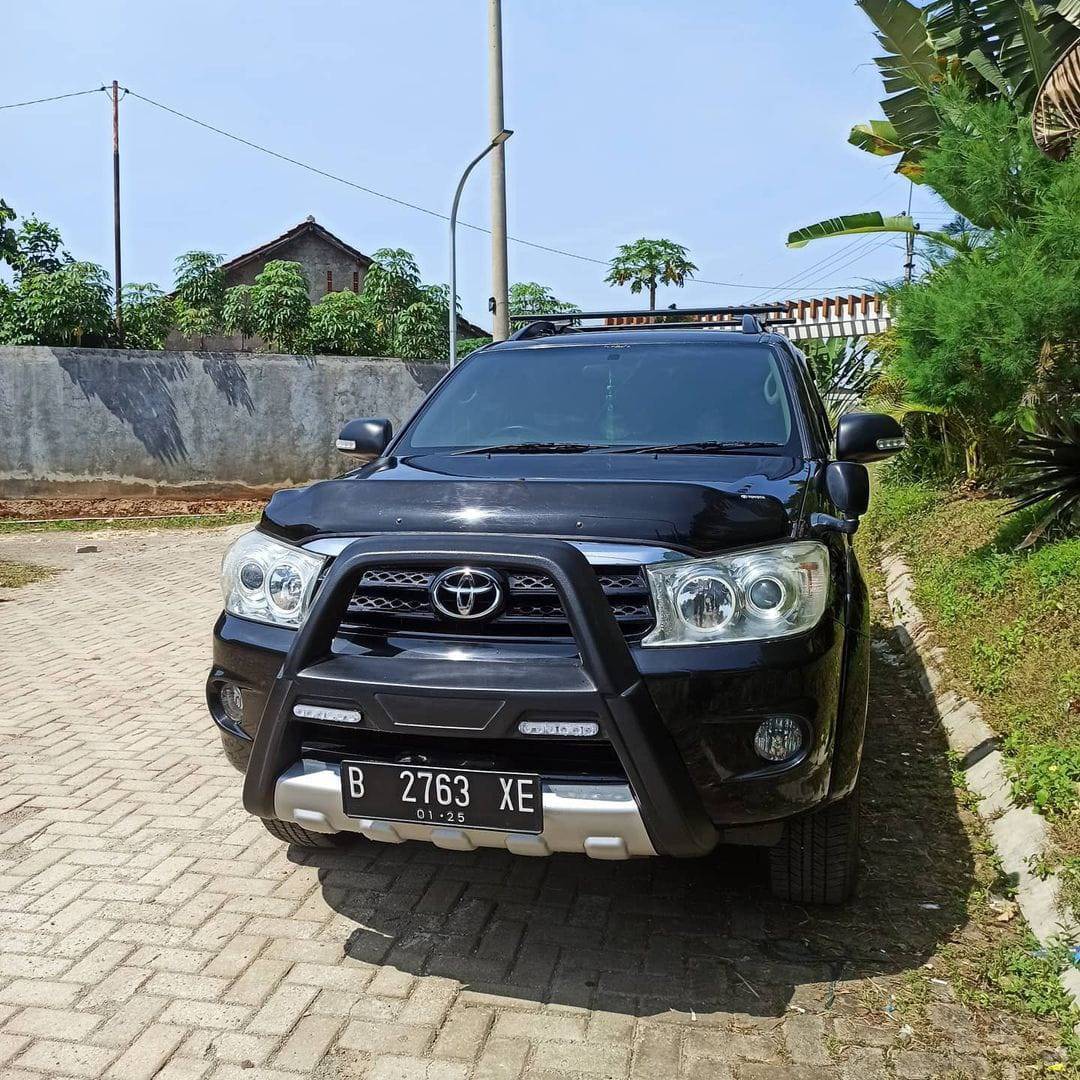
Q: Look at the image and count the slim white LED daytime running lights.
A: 2